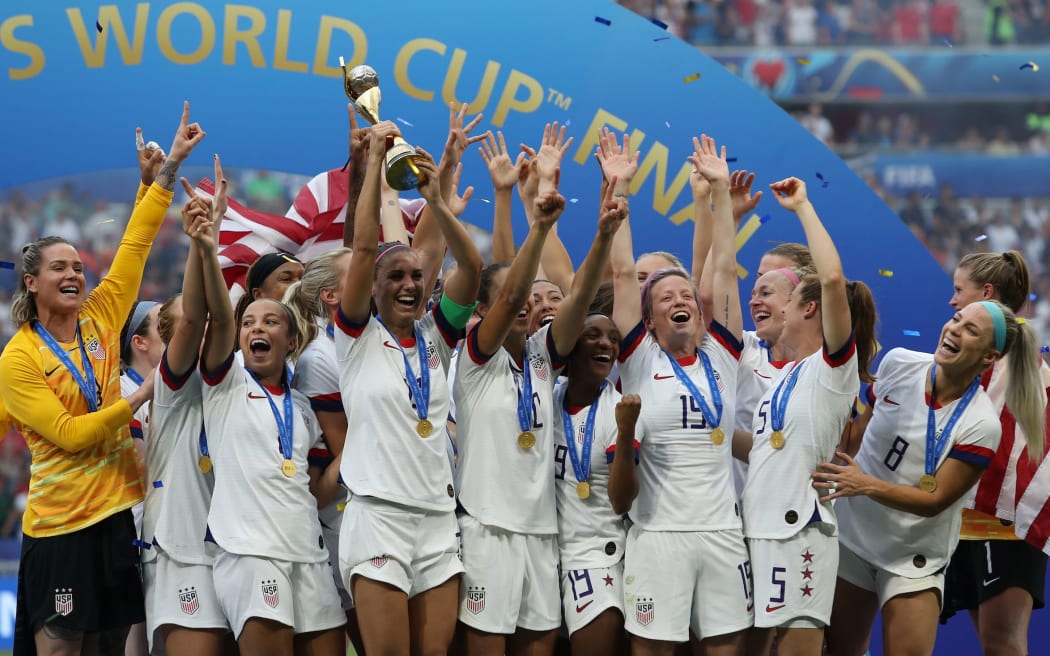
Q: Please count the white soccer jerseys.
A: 11